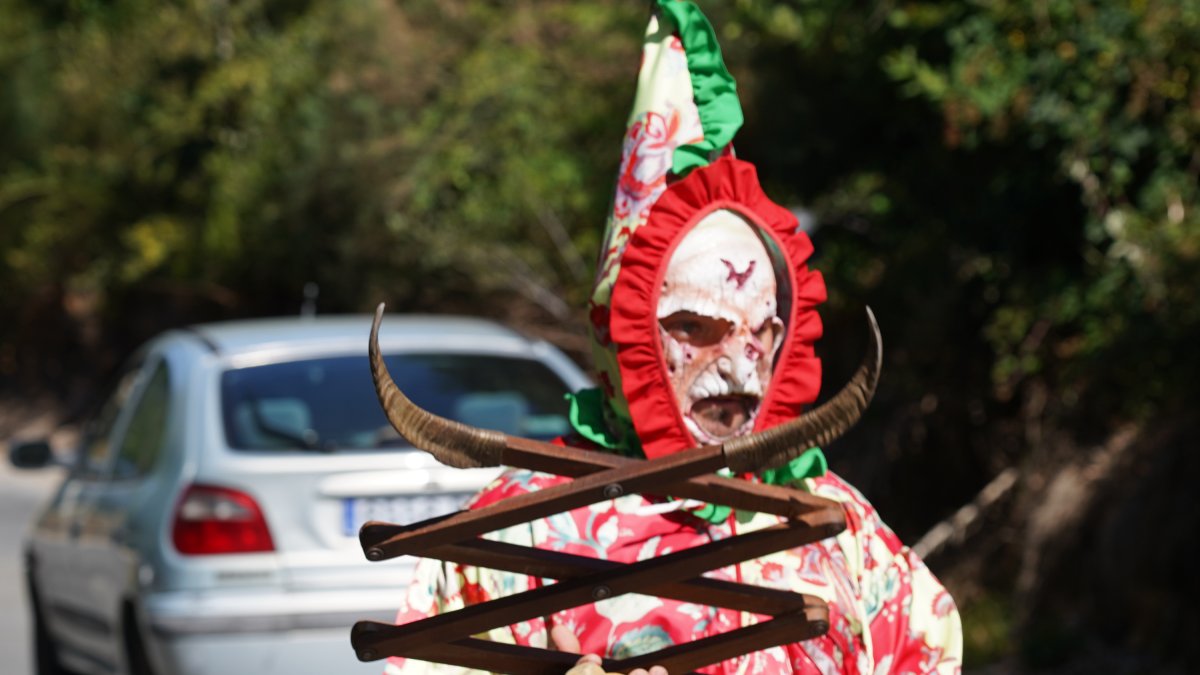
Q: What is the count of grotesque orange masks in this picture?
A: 0